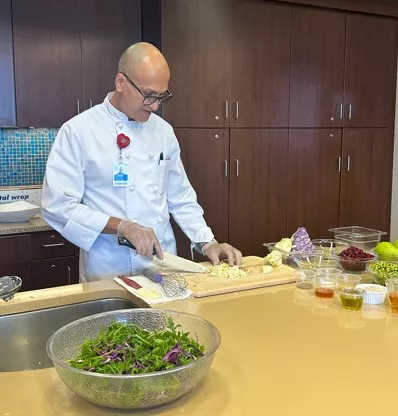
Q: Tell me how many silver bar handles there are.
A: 12